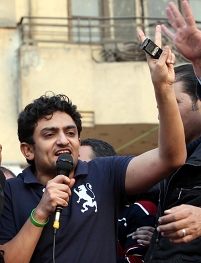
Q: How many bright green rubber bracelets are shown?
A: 1